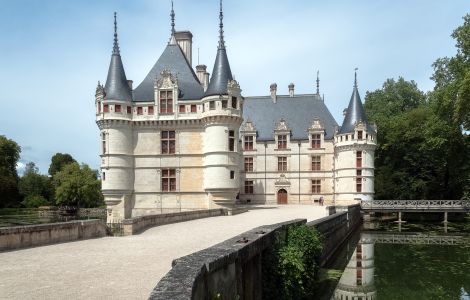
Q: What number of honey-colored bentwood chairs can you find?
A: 0